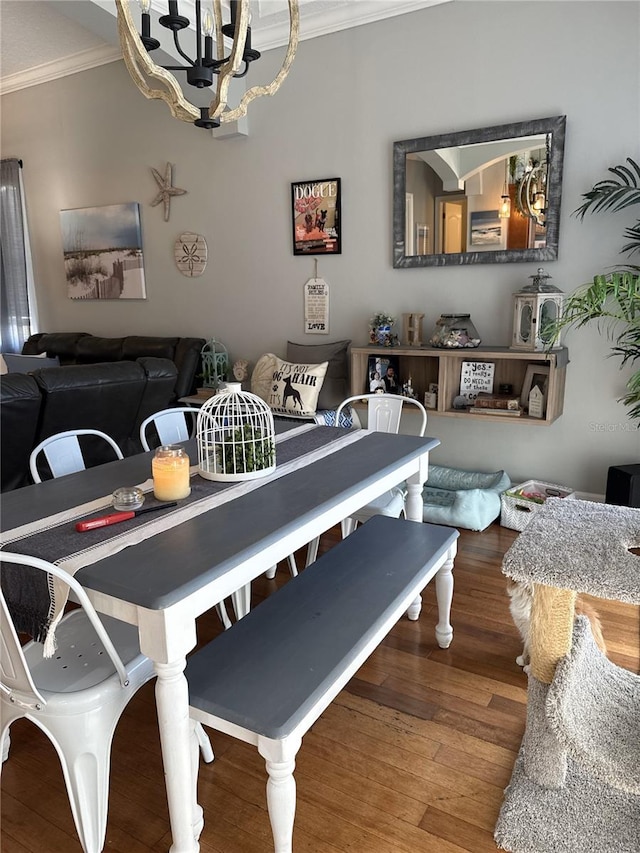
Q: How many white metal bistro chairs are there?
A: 4